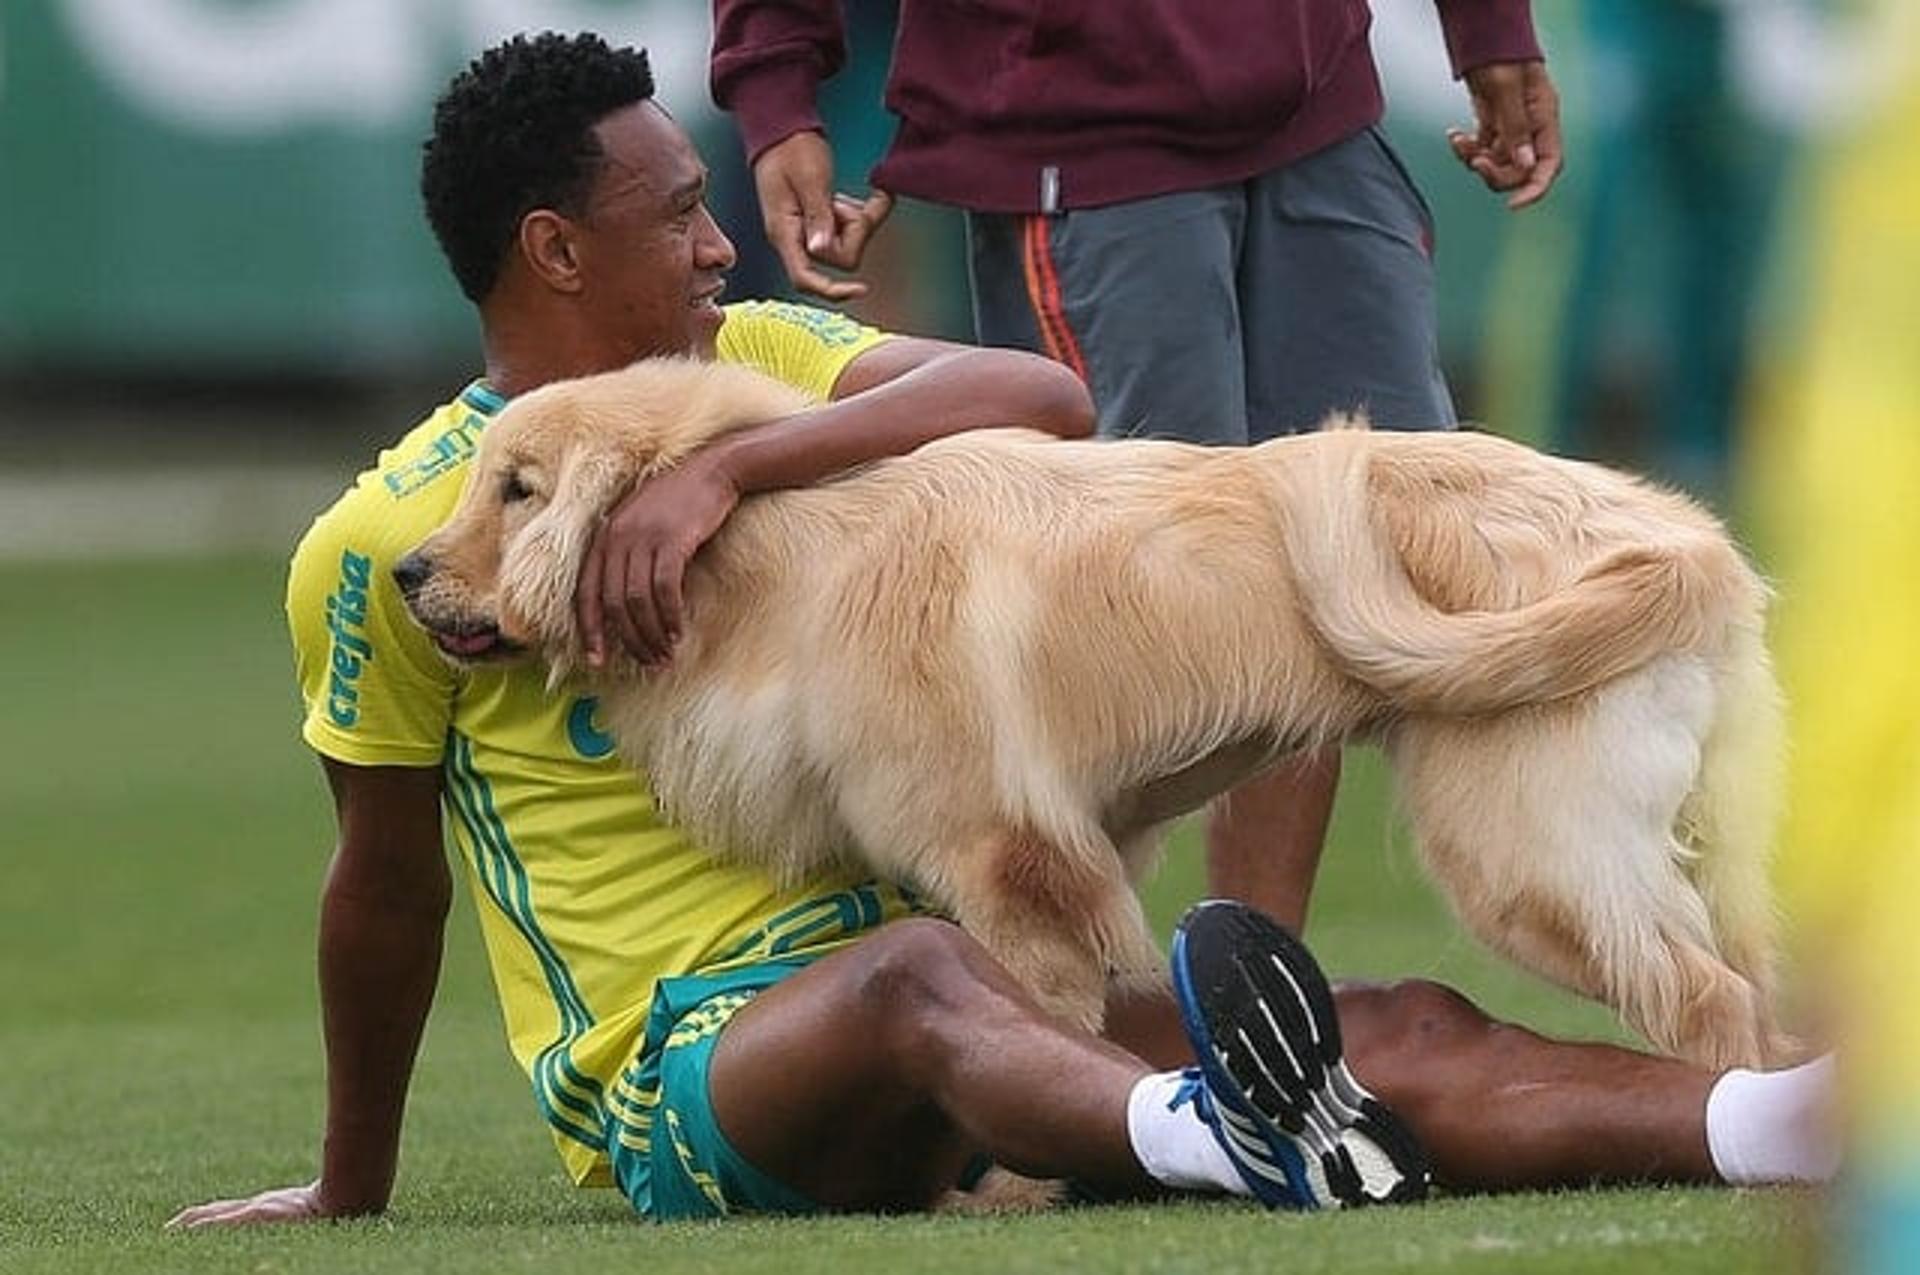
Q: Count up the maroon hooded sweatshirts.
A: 1